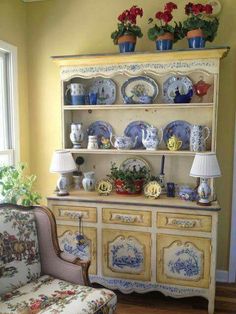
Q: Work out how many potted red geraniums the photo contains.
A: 3